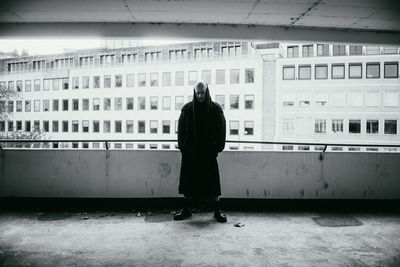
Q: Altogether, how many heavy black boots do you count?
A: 2